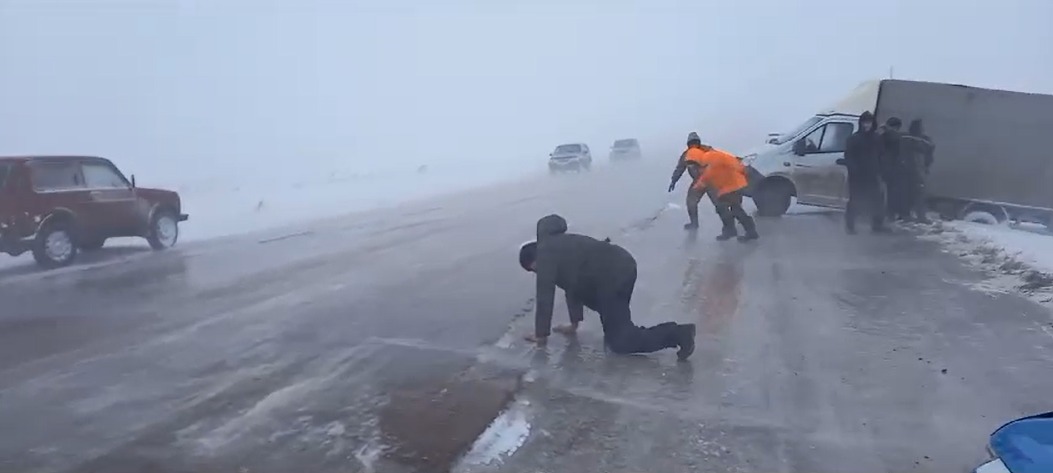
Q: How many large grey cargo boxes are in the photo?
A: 1